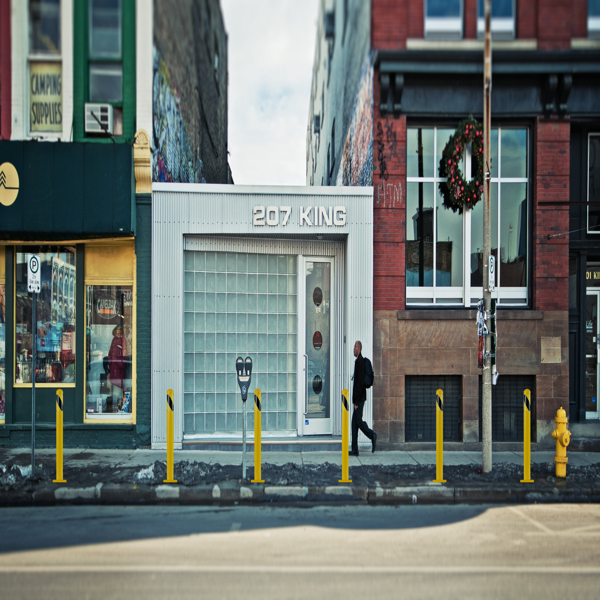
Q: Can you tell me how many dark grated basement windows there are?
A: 2